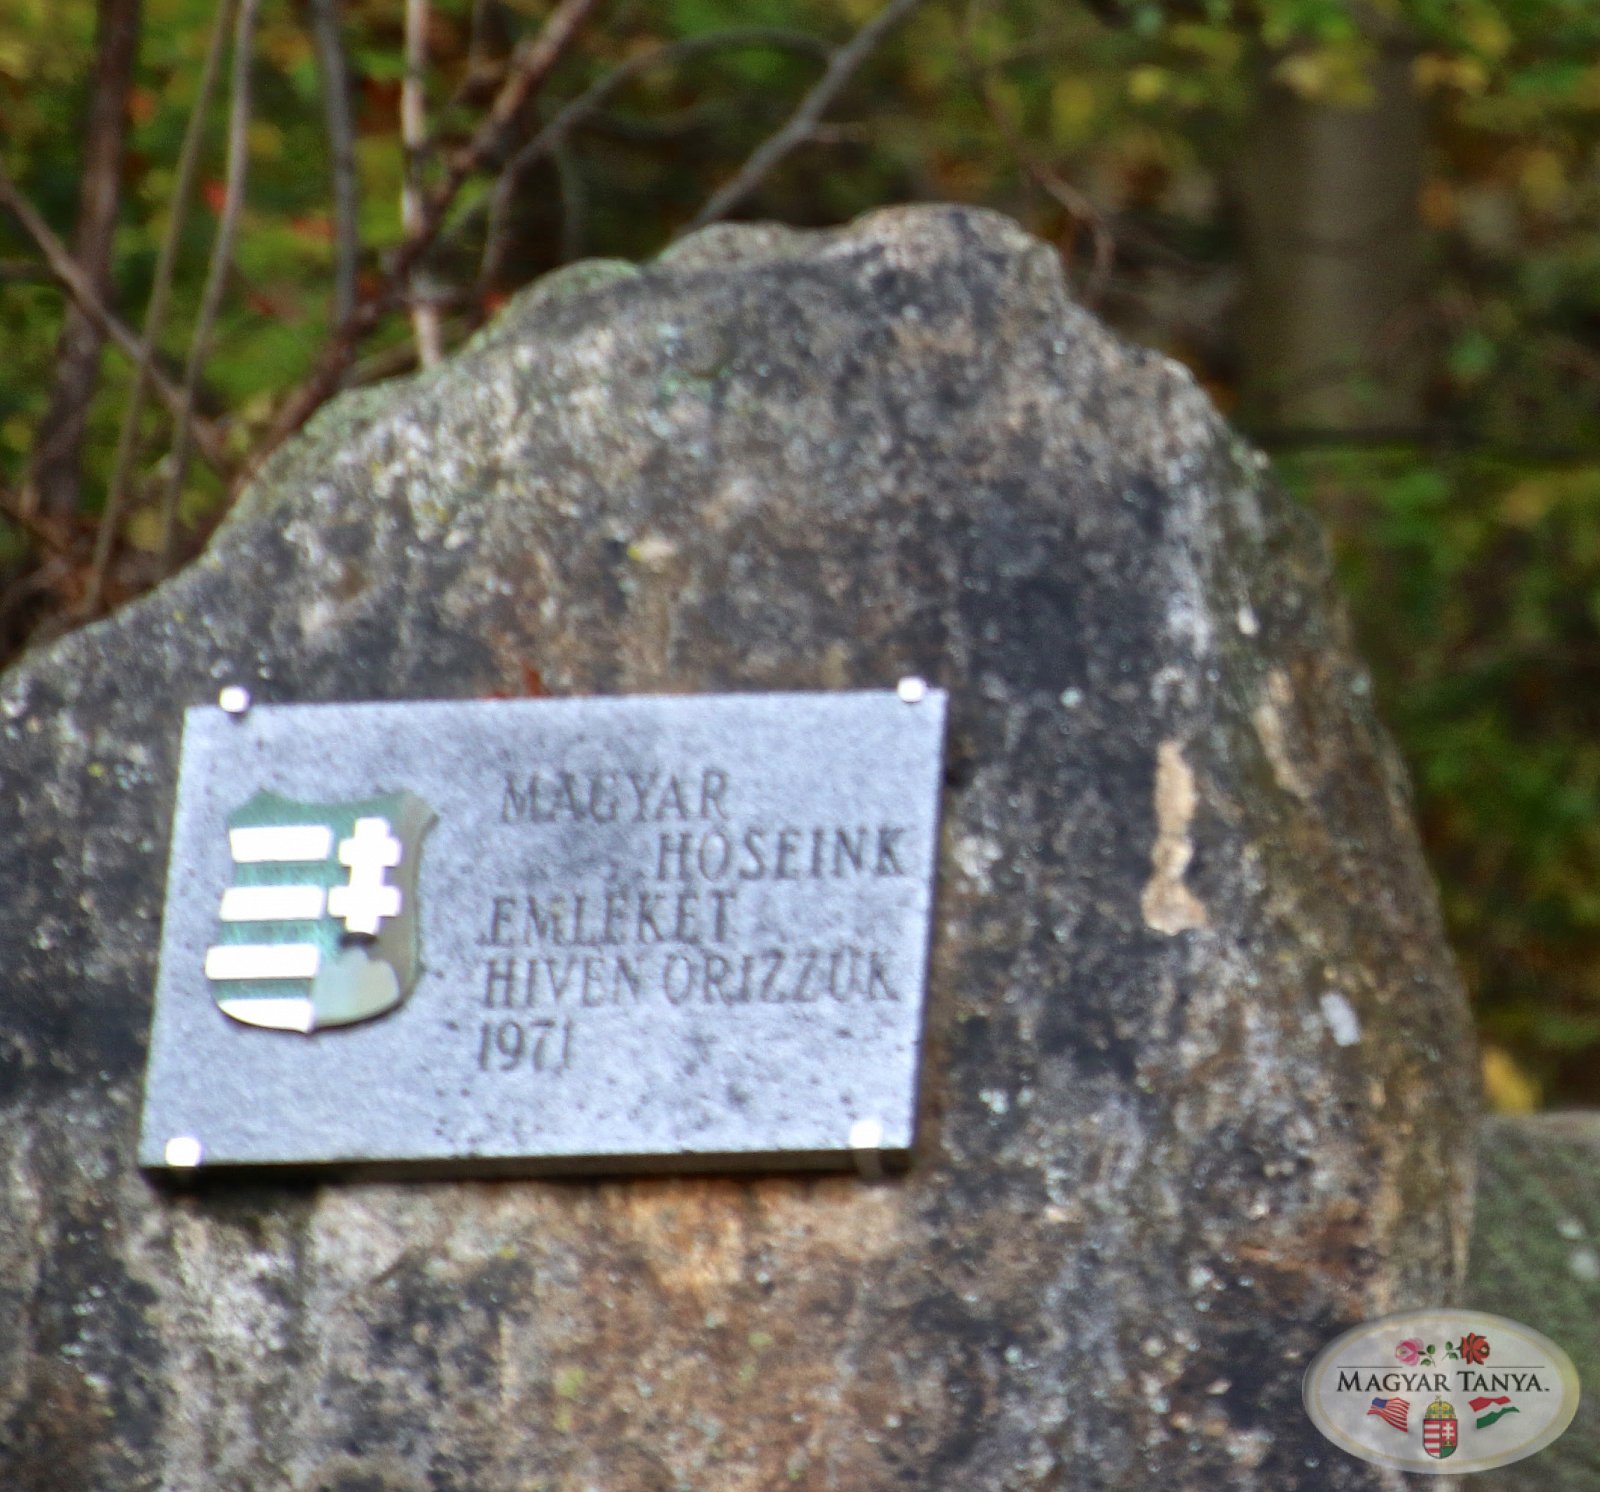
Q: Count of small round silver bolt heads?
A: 4